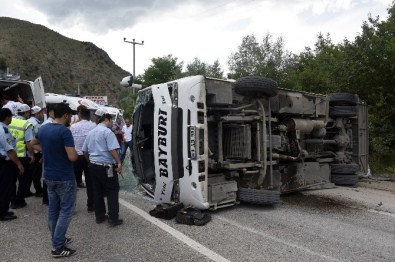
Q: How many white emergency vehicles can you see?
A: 3